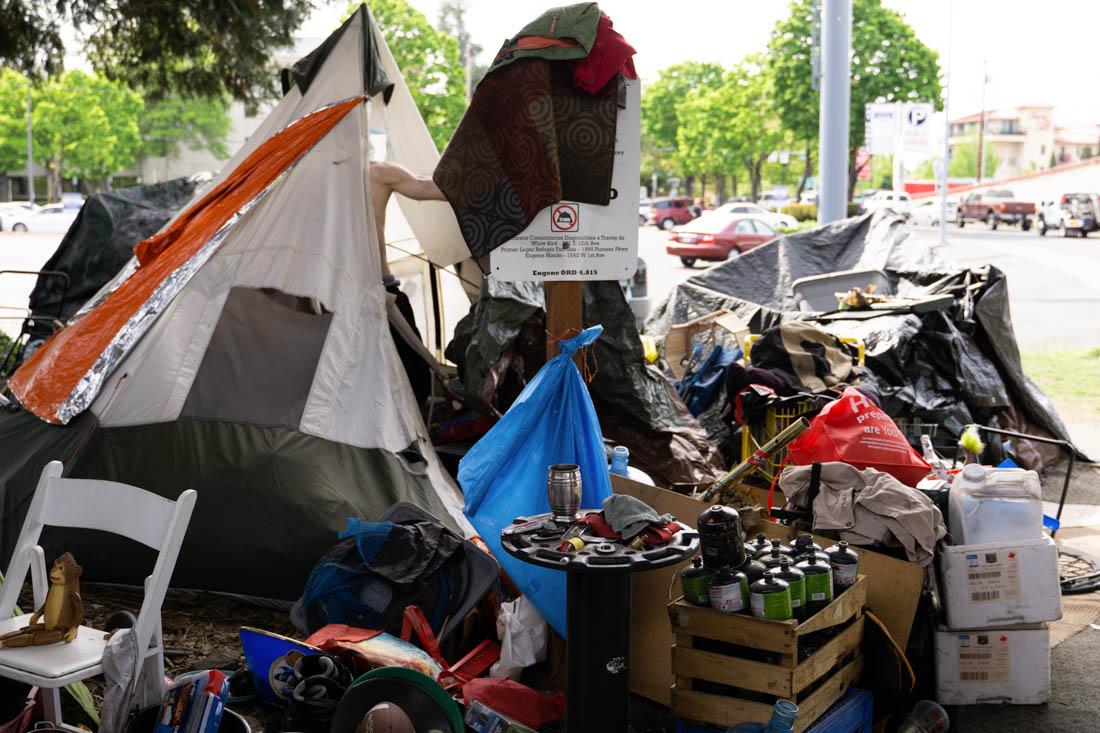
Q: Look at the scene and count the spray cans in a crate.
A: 14